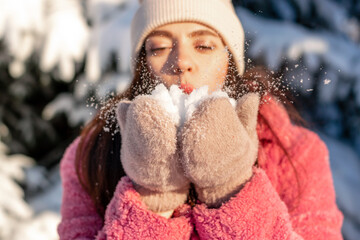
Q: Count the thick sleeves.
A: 2